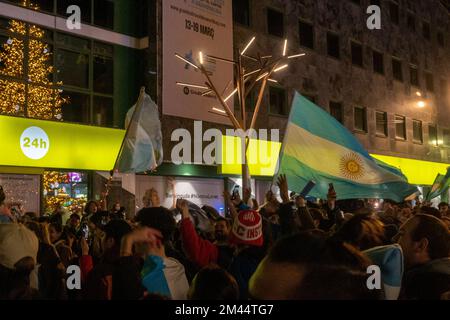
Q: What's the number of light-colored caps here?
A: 1